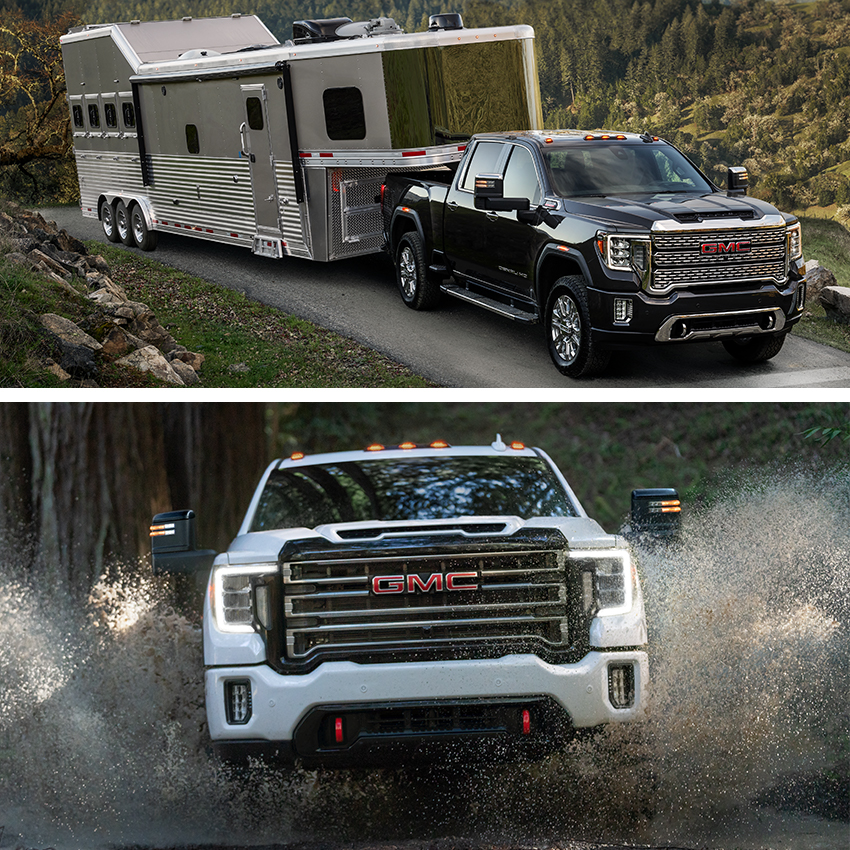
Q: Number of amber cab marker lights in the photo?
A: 10